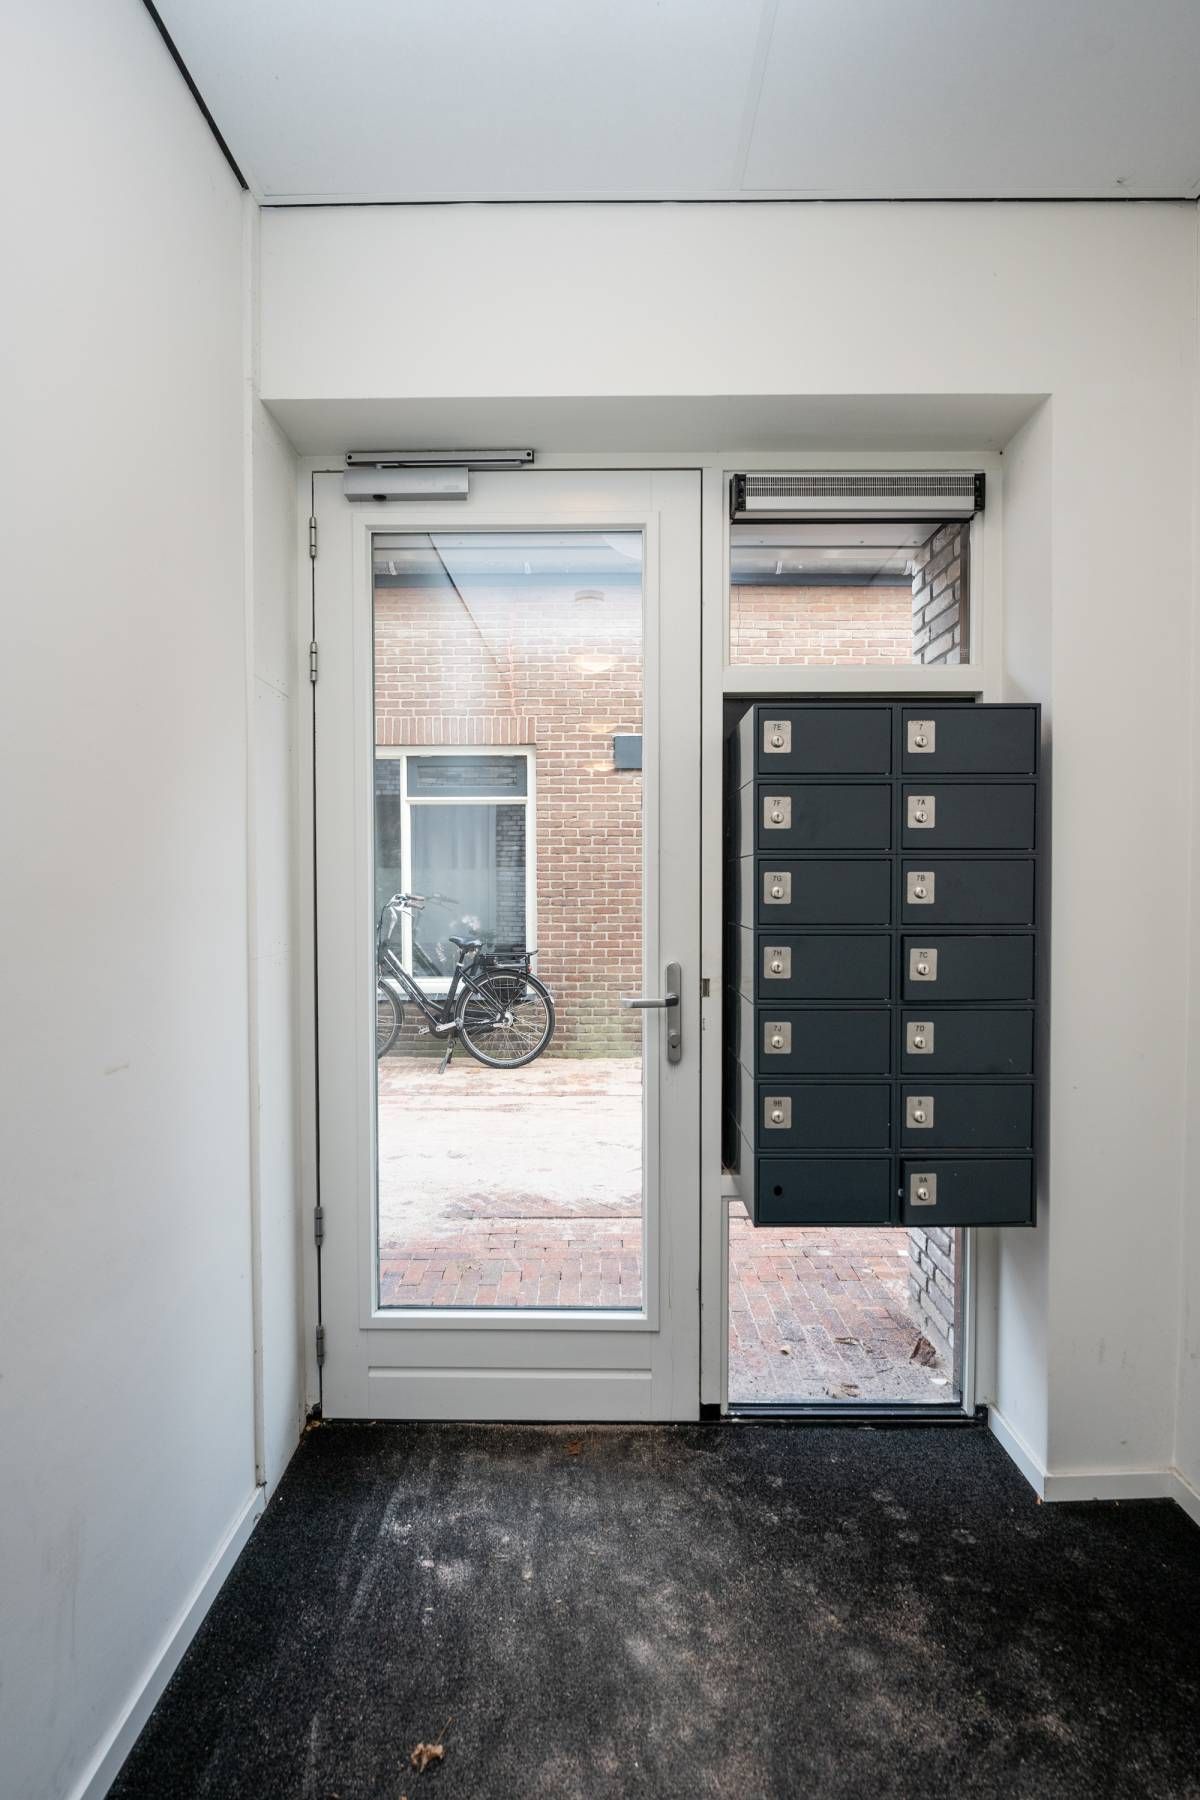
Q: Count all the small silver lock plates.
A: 13